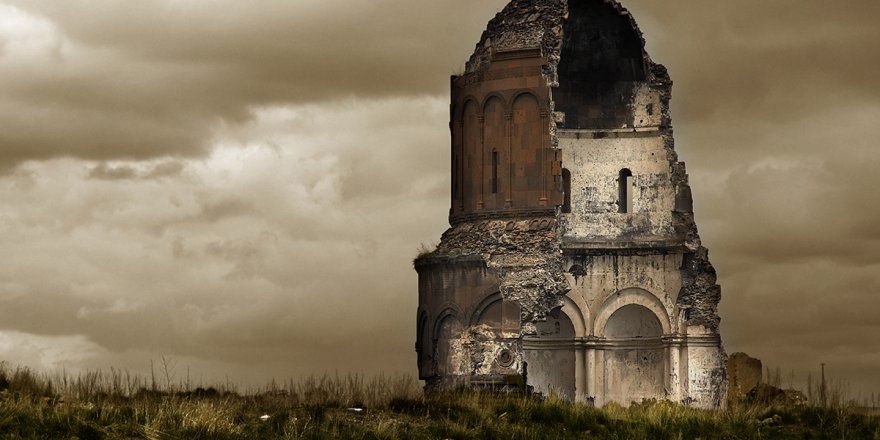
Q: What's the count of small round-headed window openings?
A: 3